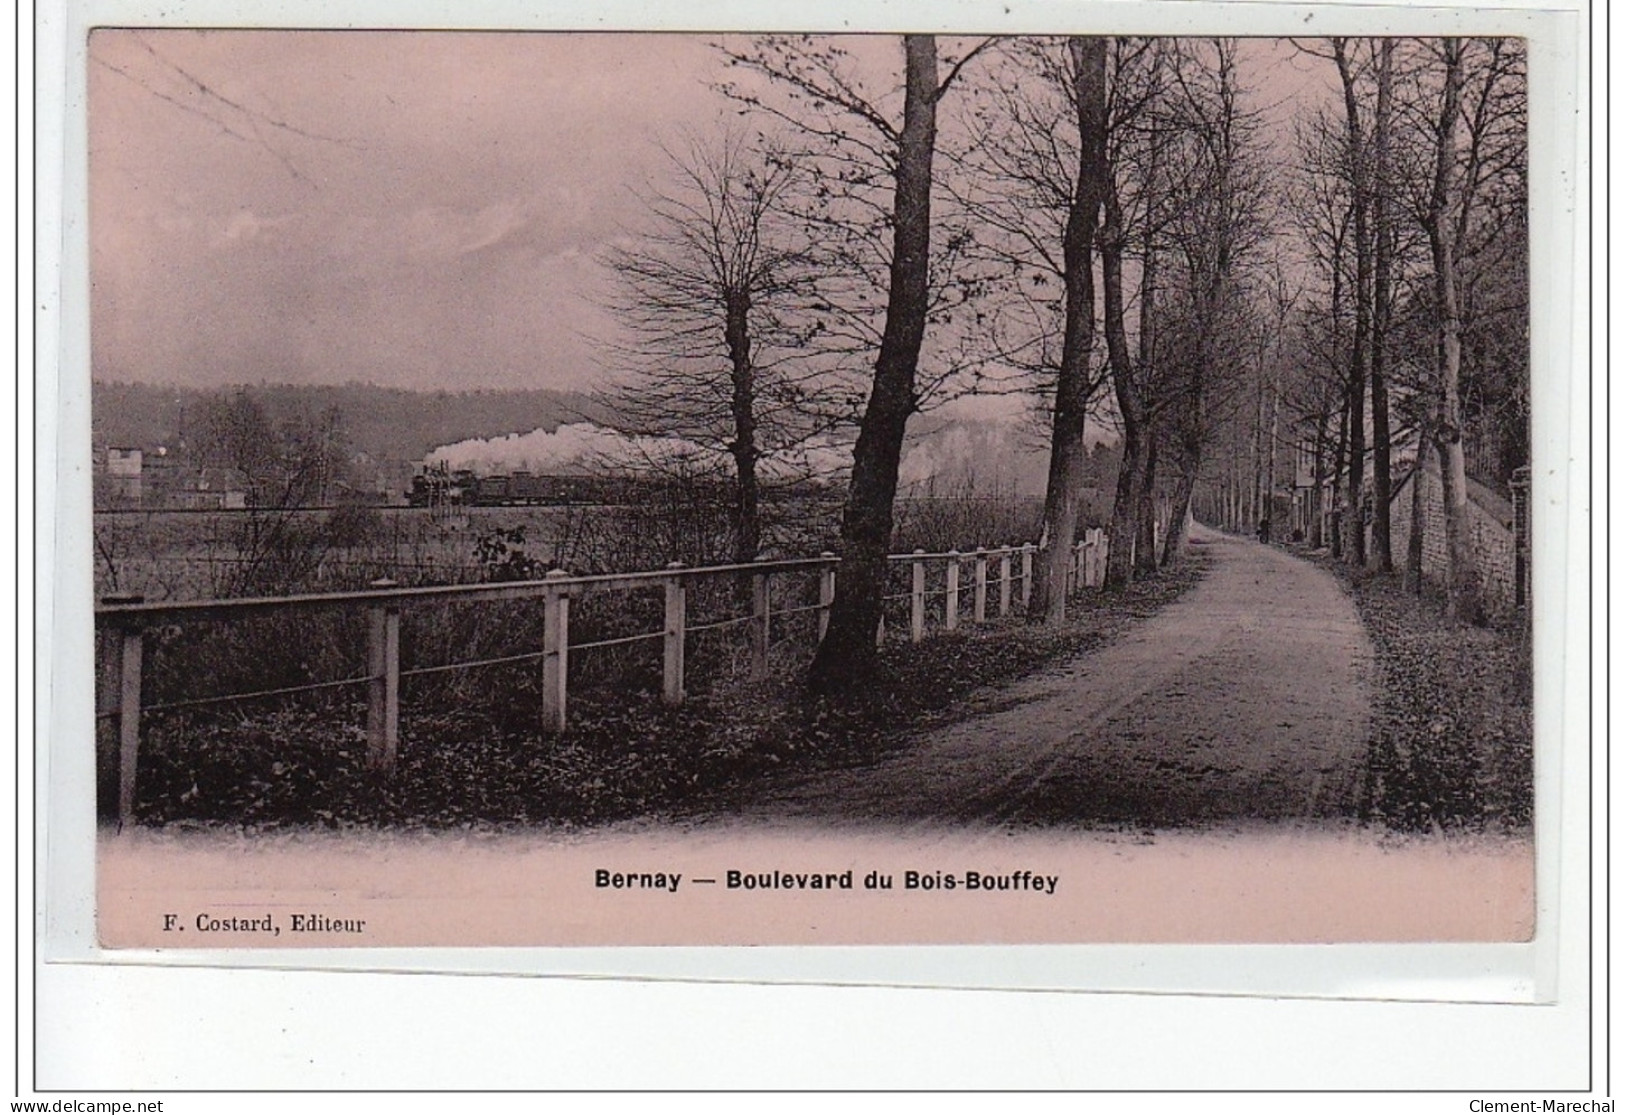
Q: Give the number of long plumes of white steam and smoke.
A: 1